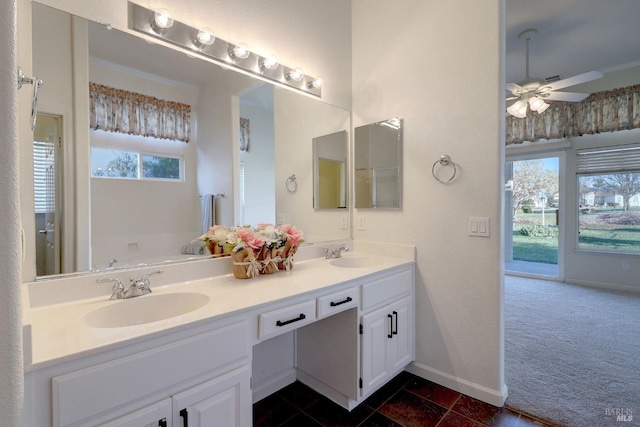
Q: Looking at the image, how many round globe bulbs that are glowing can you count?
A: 6